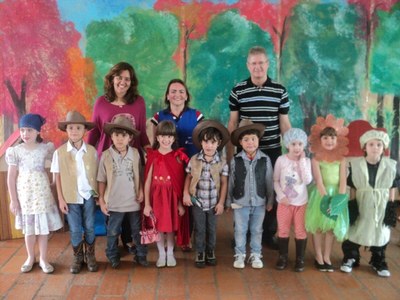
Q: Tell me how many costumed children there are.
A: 9